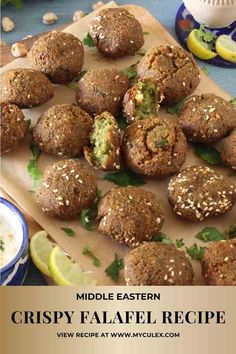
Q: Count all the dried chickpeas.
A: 5